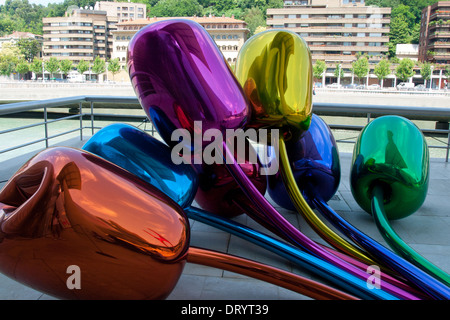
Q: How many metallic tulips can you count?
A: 7